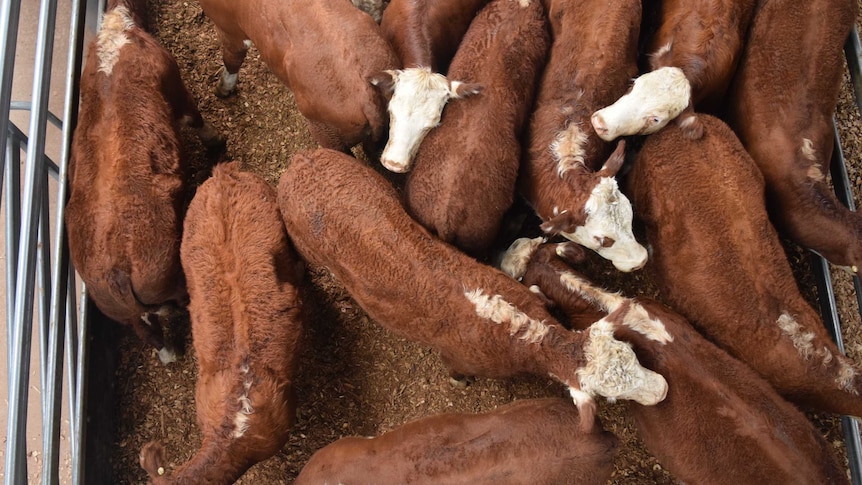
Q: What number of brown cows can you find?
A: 12